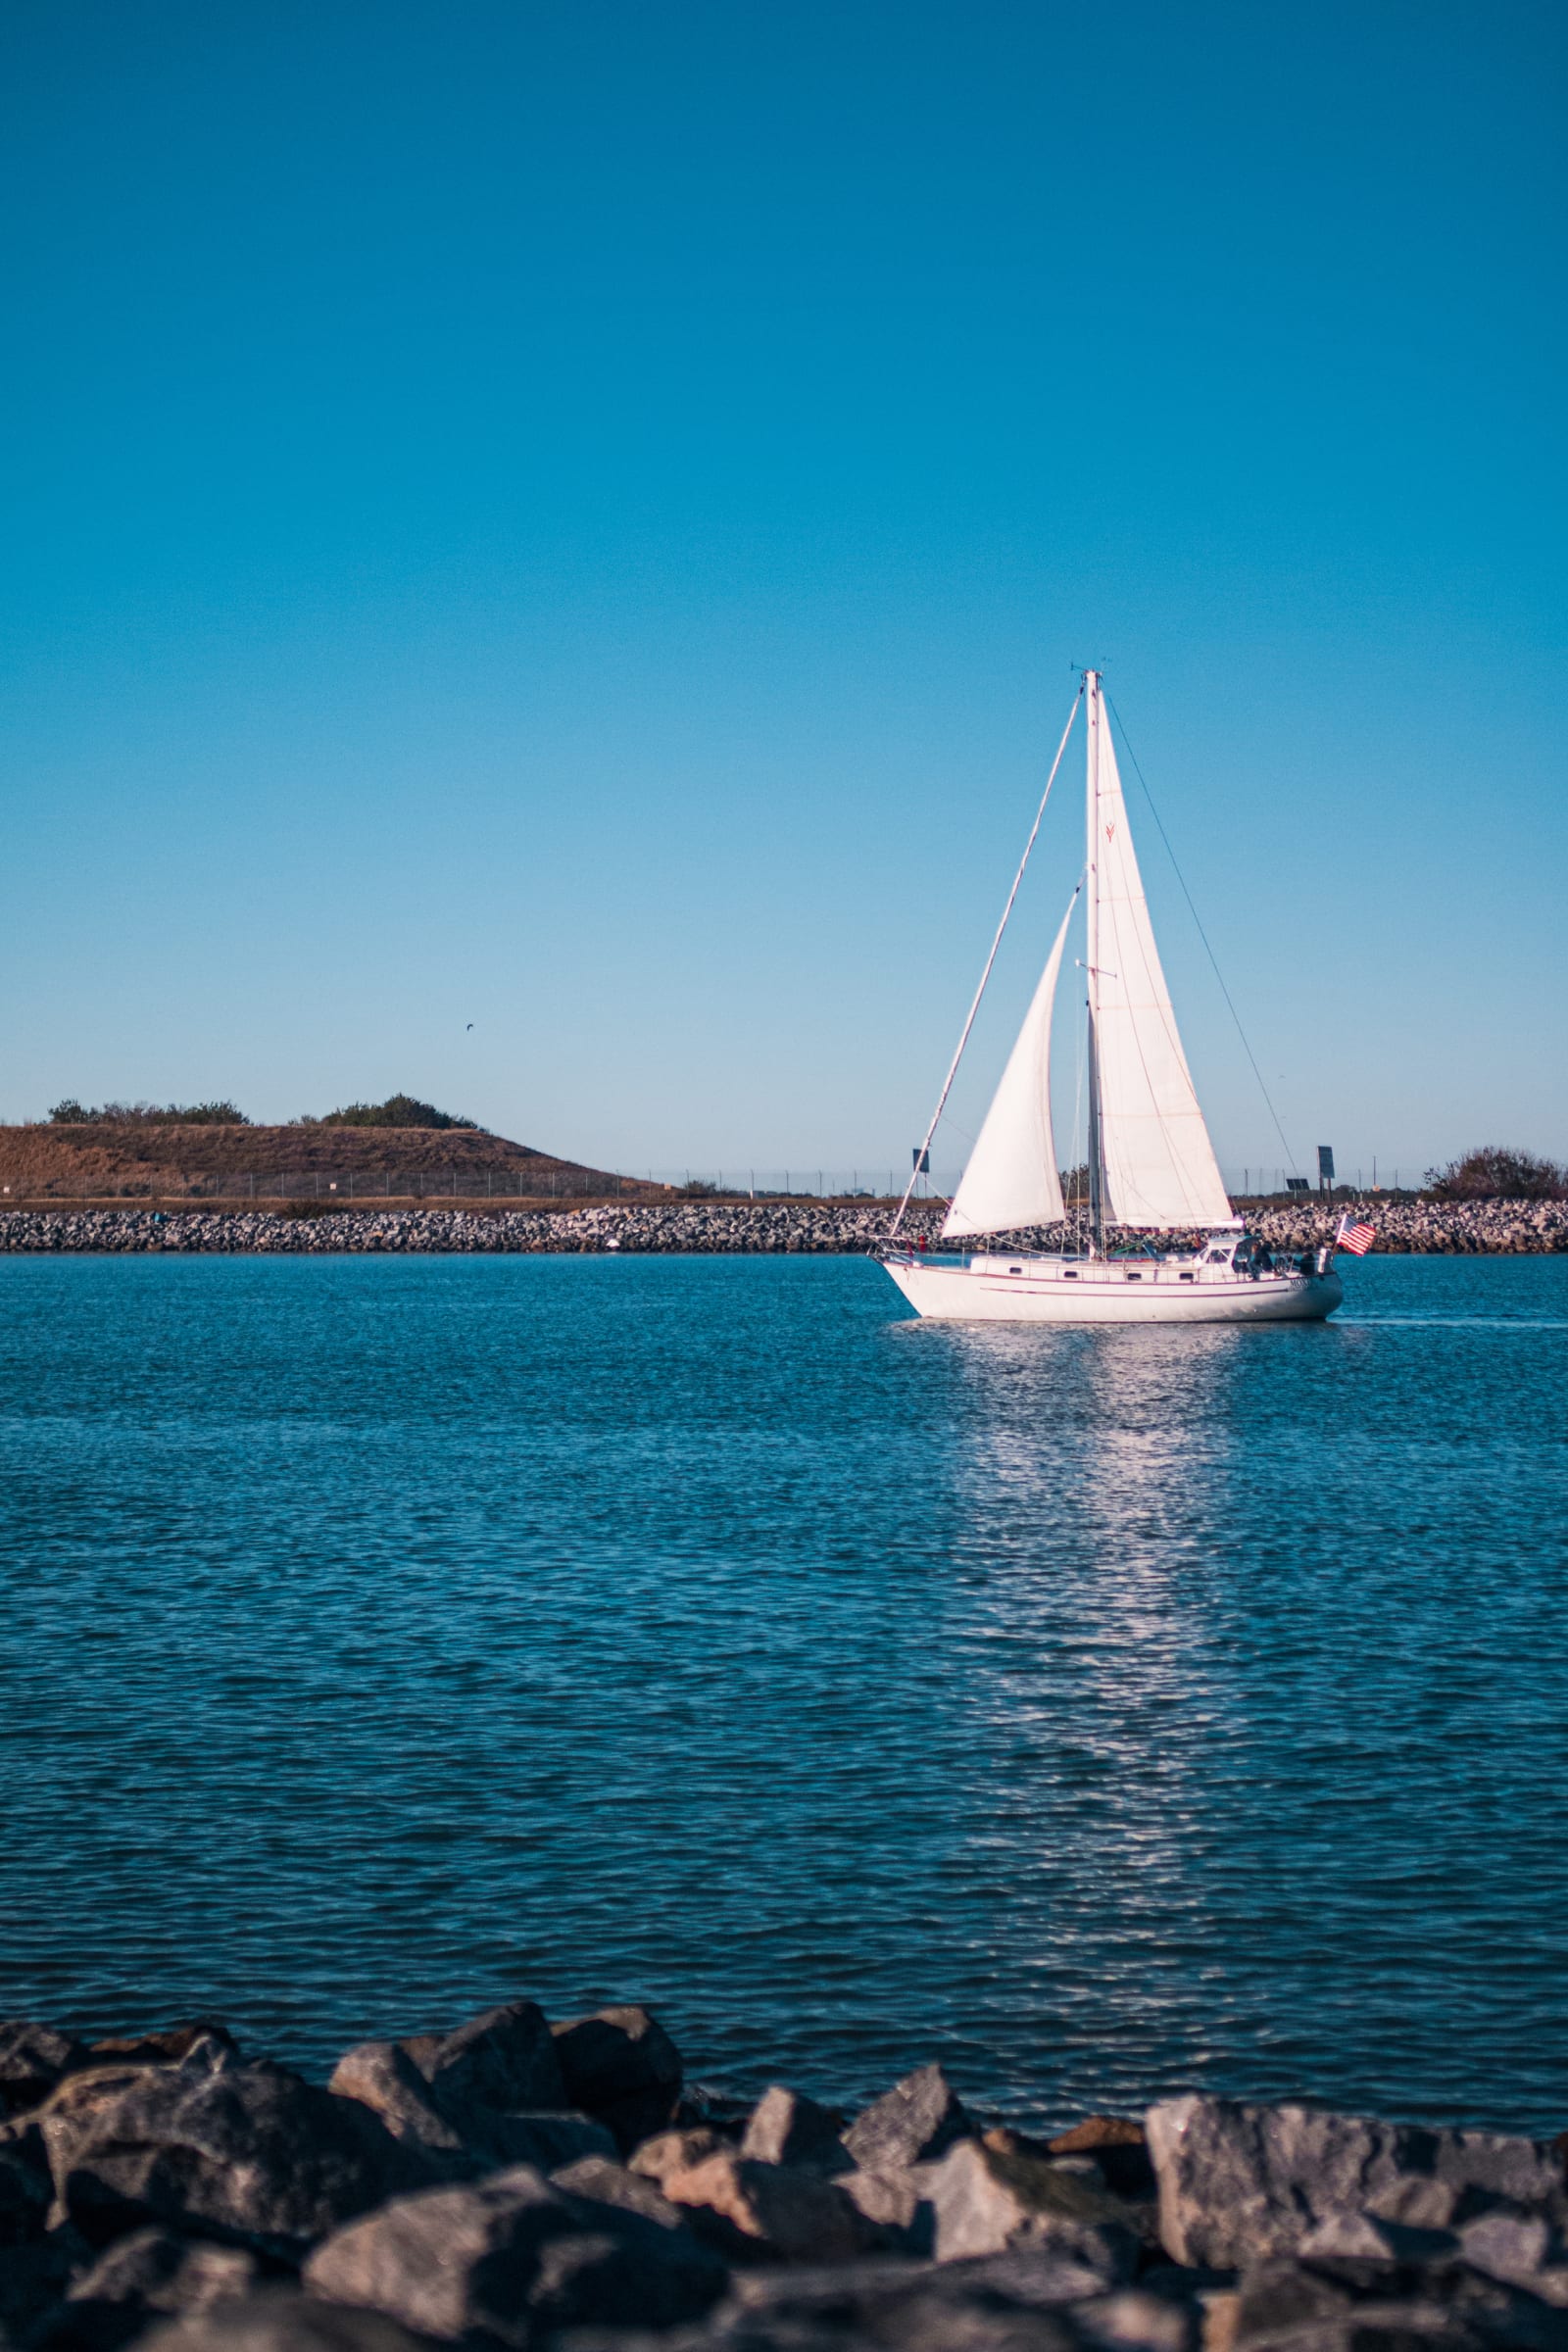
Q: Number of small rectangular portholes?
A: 4